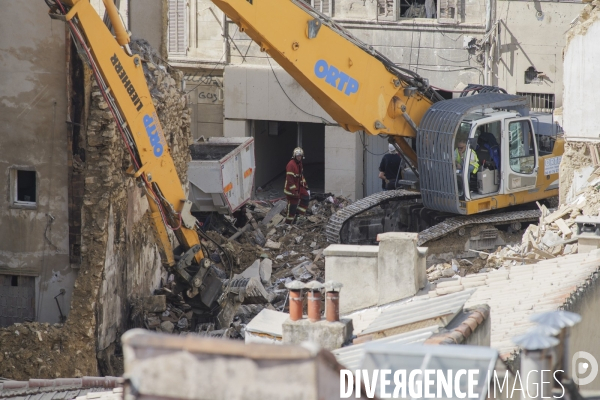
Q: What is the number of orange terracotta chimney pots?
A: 3